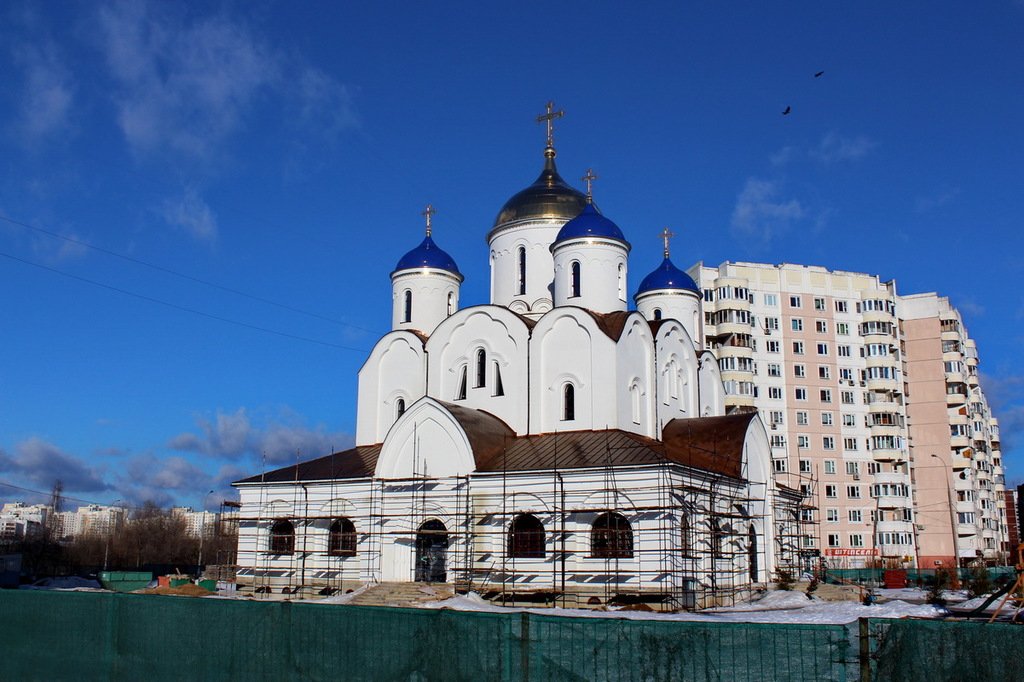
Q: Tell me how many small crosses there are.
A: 3